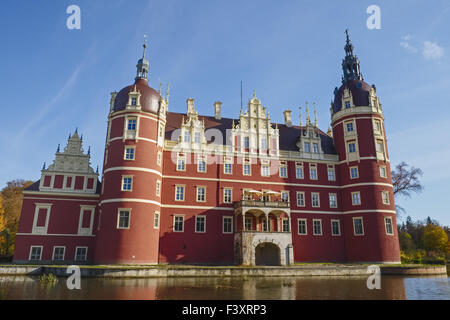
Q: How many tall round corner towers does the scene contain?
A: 2